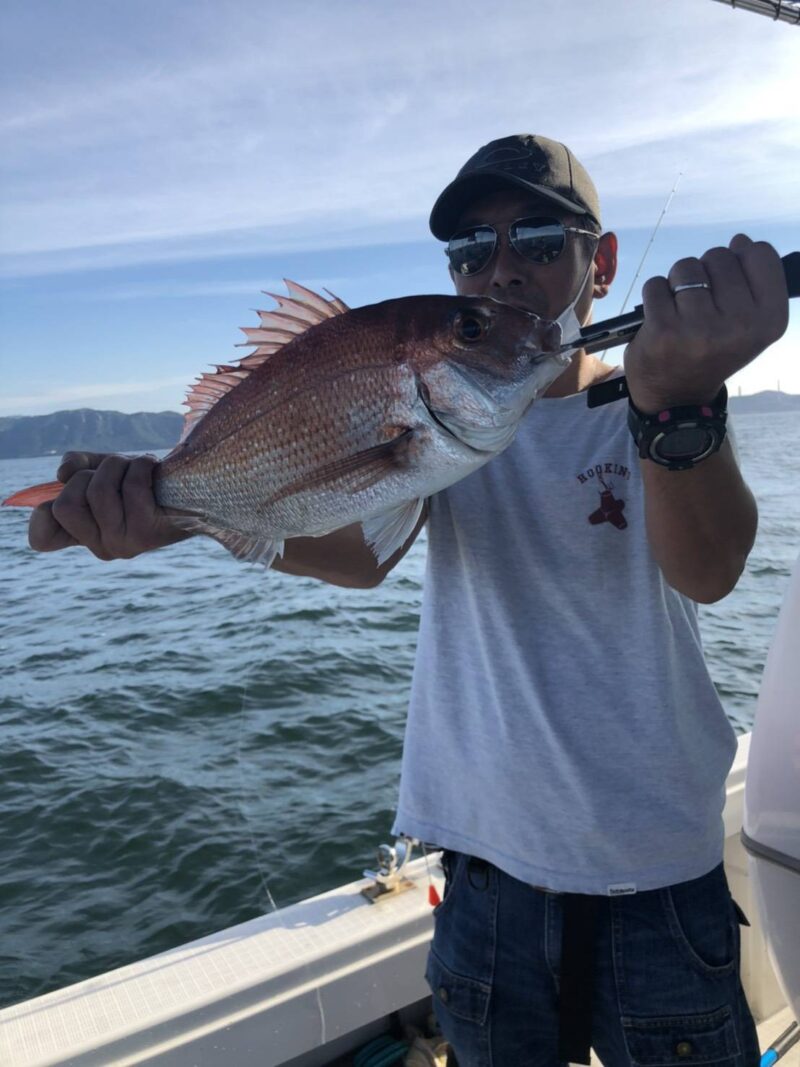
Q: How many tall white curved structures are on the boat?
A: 1